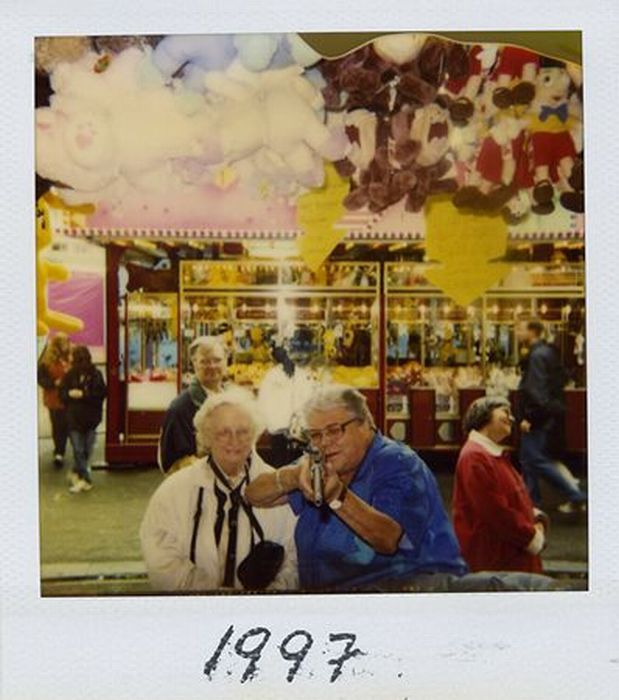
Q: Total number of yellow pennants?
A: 2